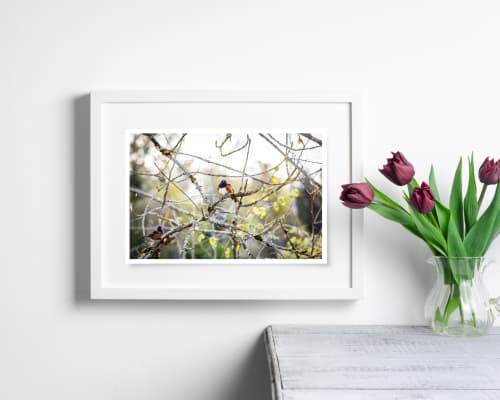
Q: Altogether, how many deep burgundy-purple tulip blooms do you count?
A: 4